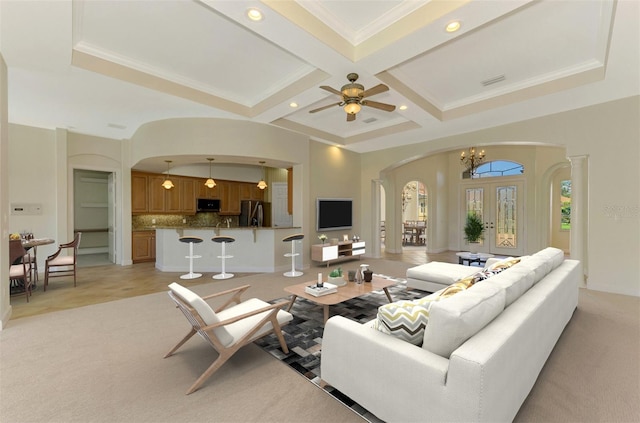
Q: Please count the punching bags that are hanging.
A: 0